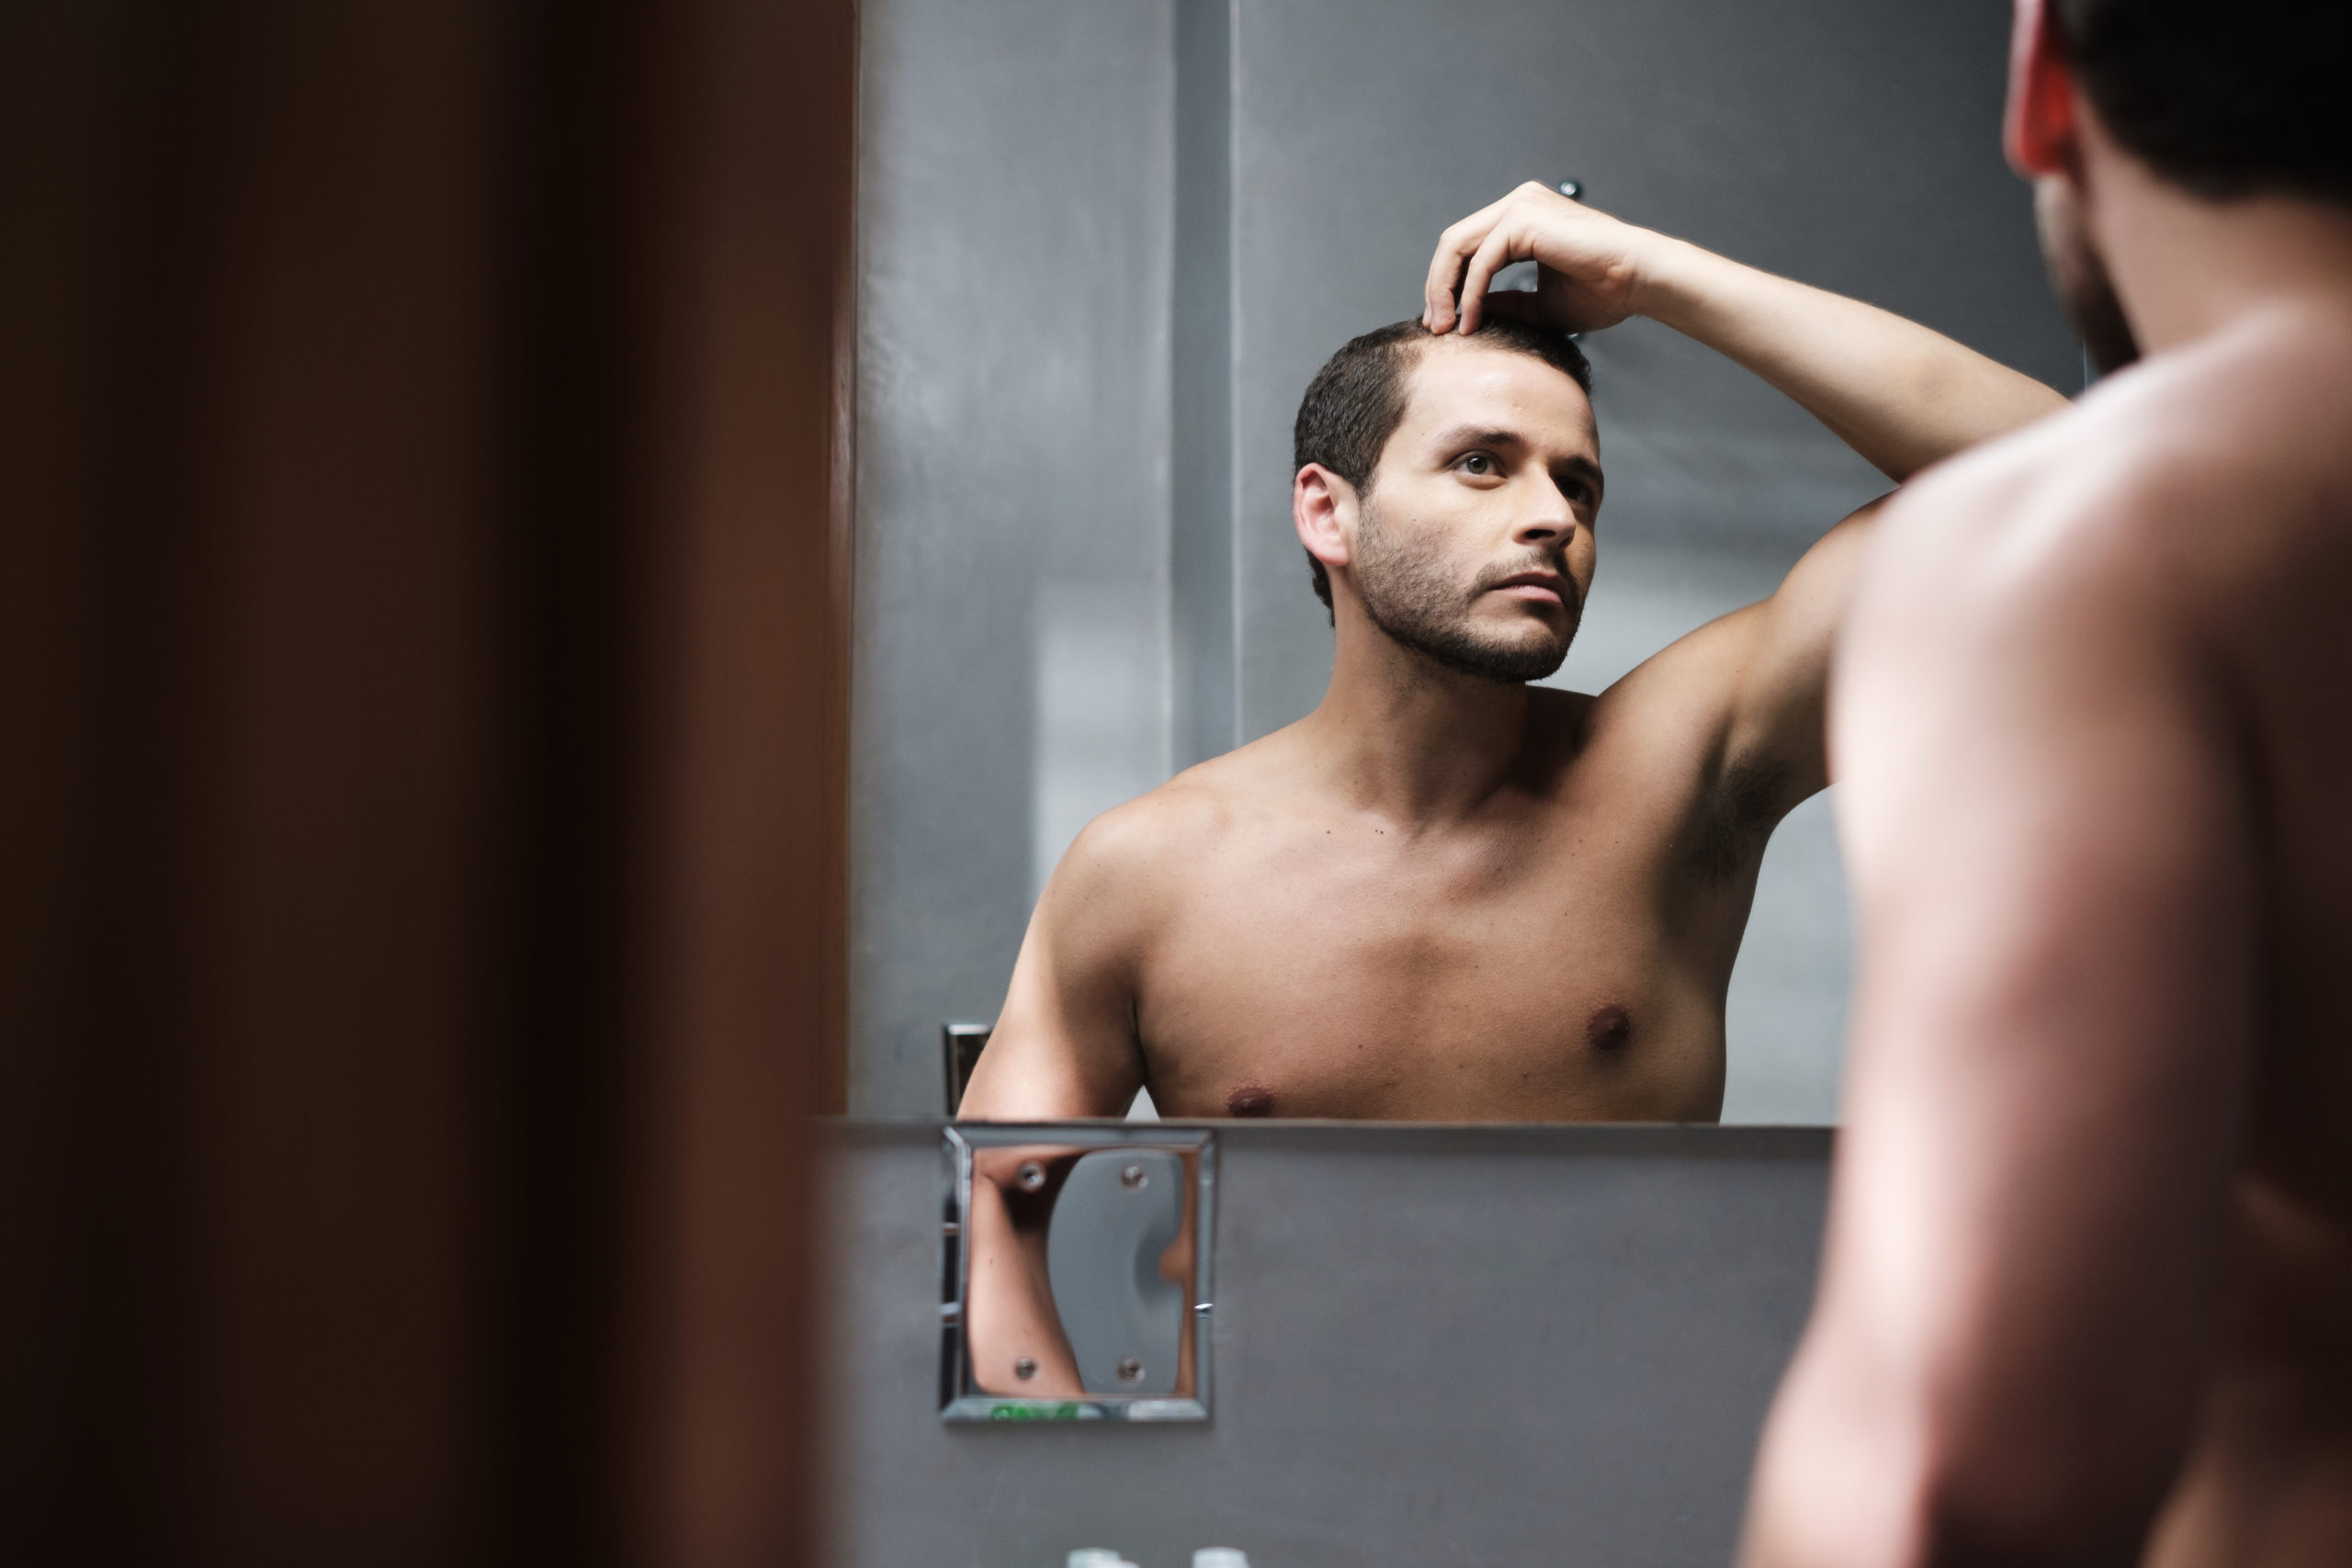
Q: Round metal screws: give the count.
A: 4